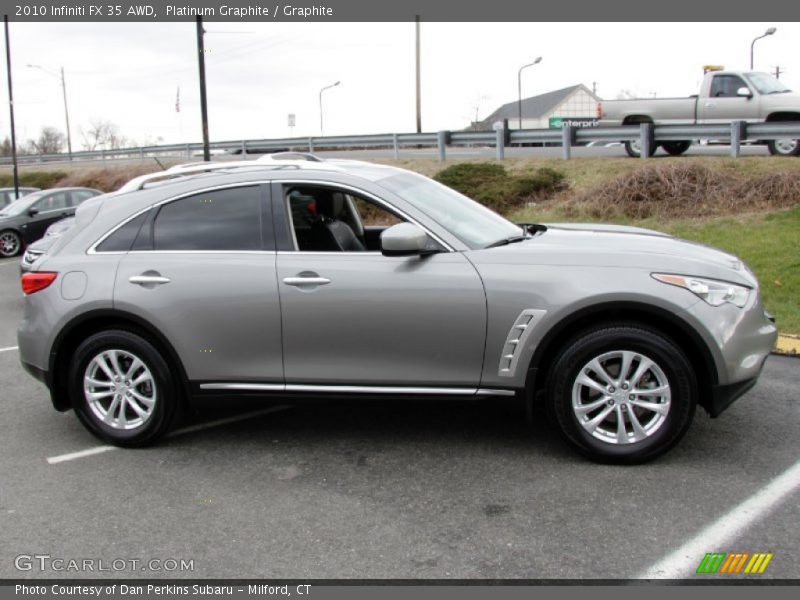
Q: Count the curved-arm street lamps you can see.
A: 4